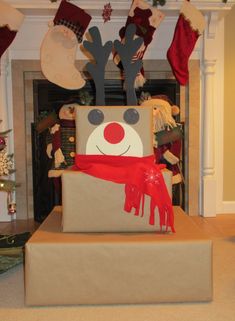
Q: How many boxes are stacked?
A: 3